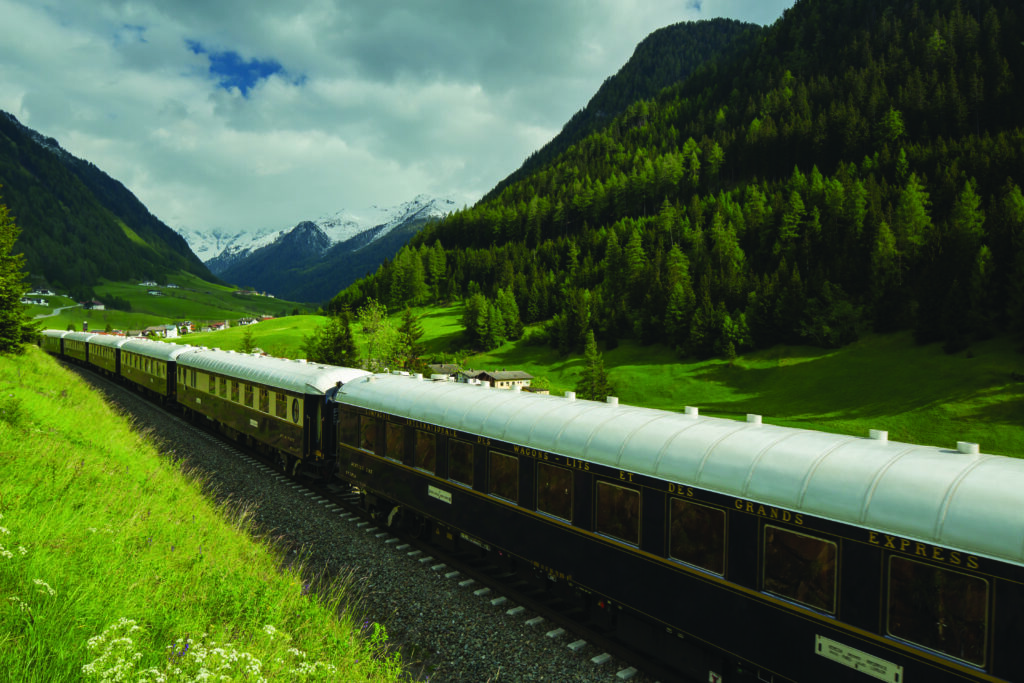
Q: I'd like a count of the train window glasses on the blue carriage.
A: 10